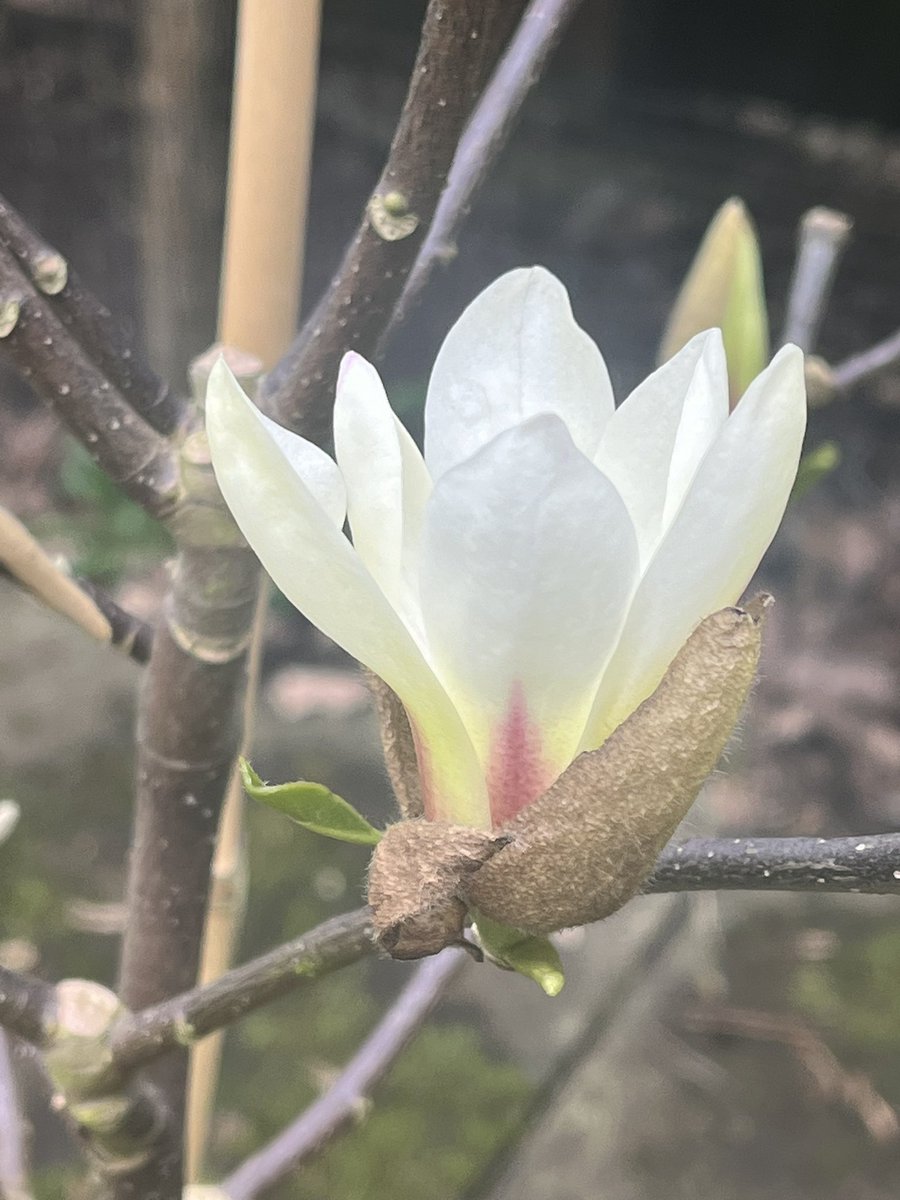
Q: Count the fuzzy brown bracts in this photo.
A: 3